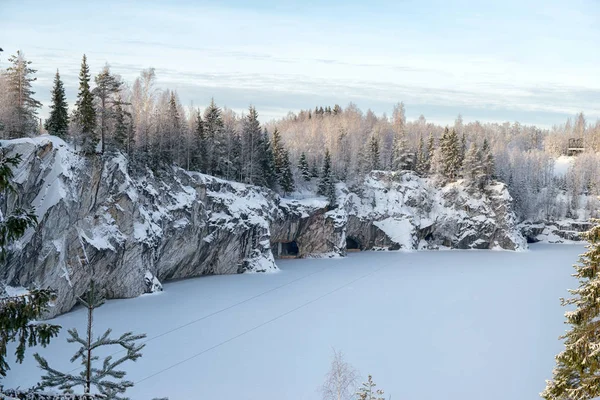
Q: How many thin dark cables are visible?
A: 2